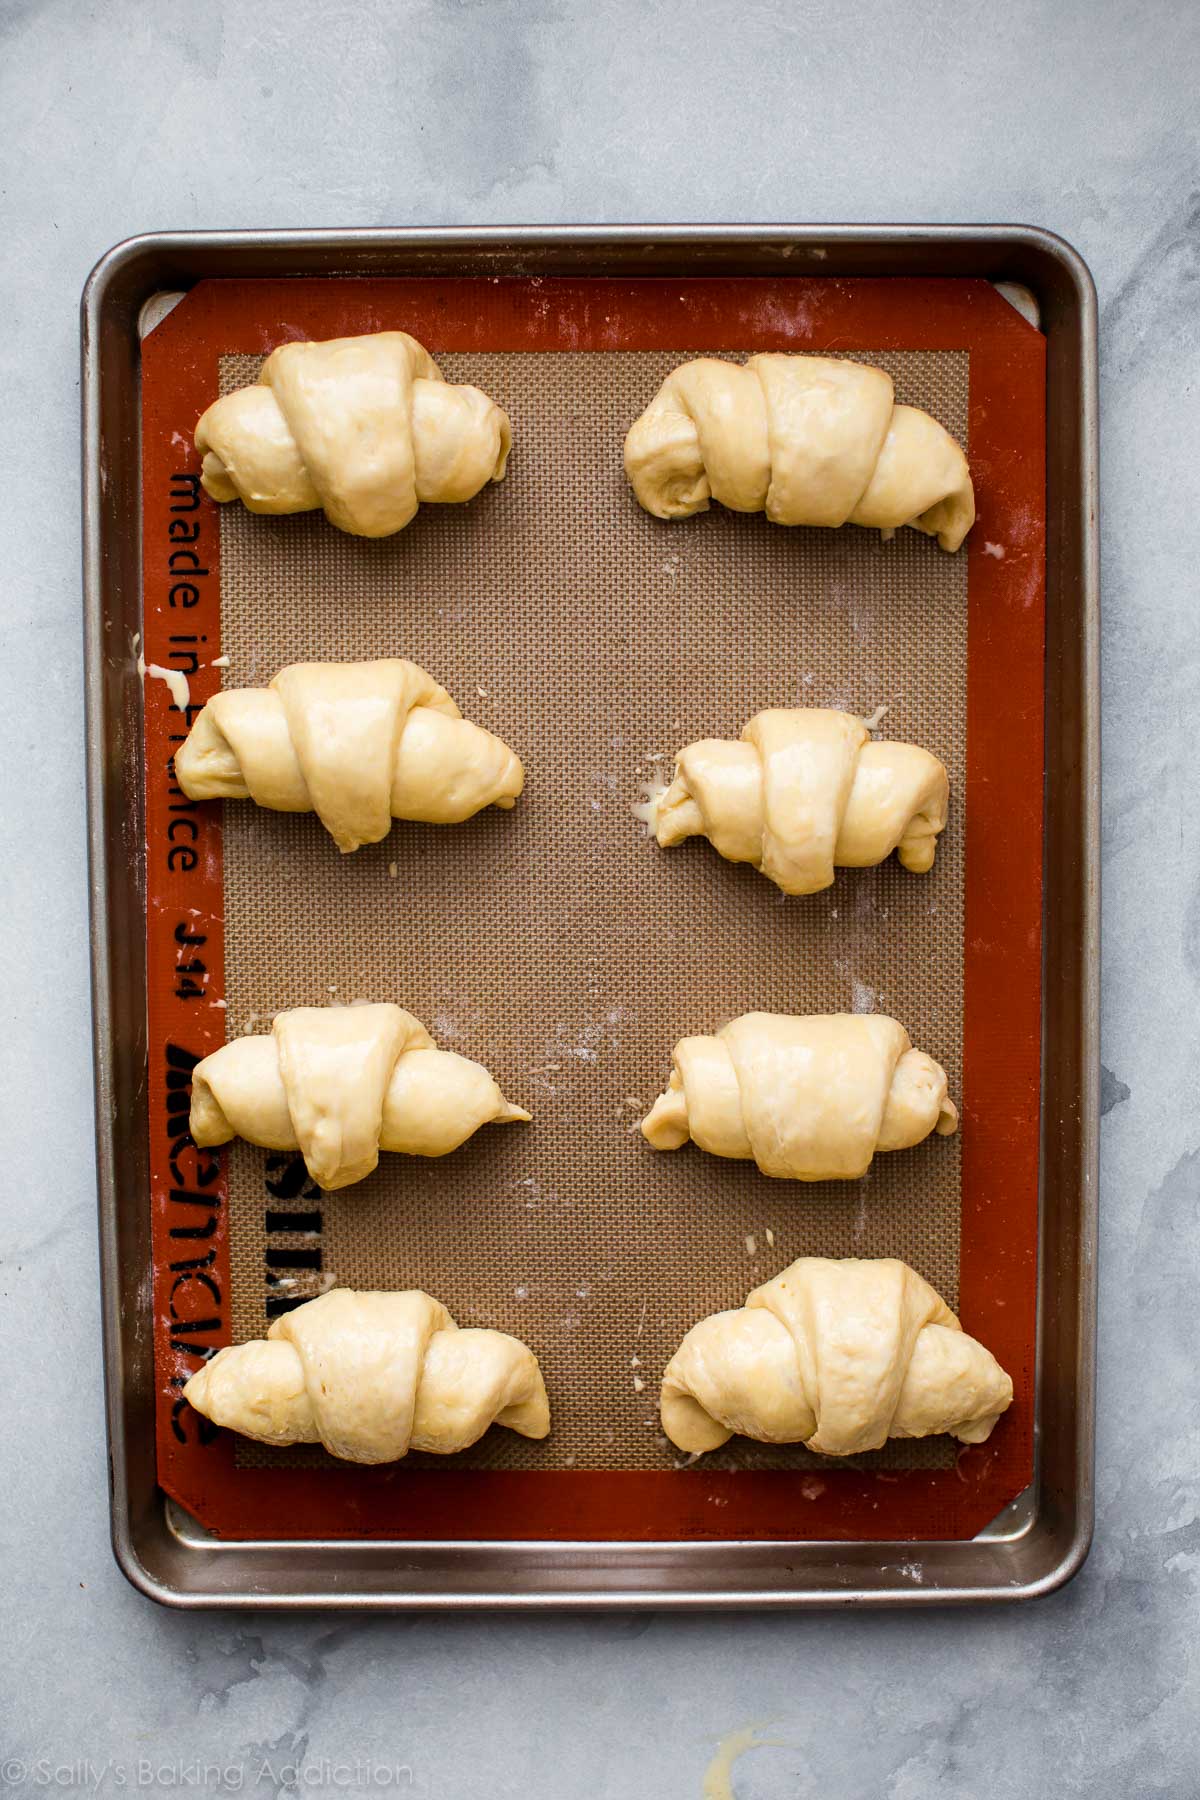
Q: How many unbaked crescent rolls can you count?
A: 8